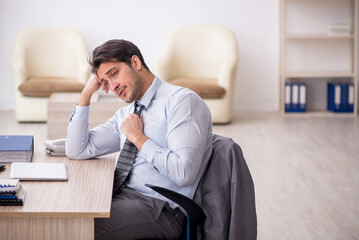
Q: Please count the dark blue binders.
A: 6